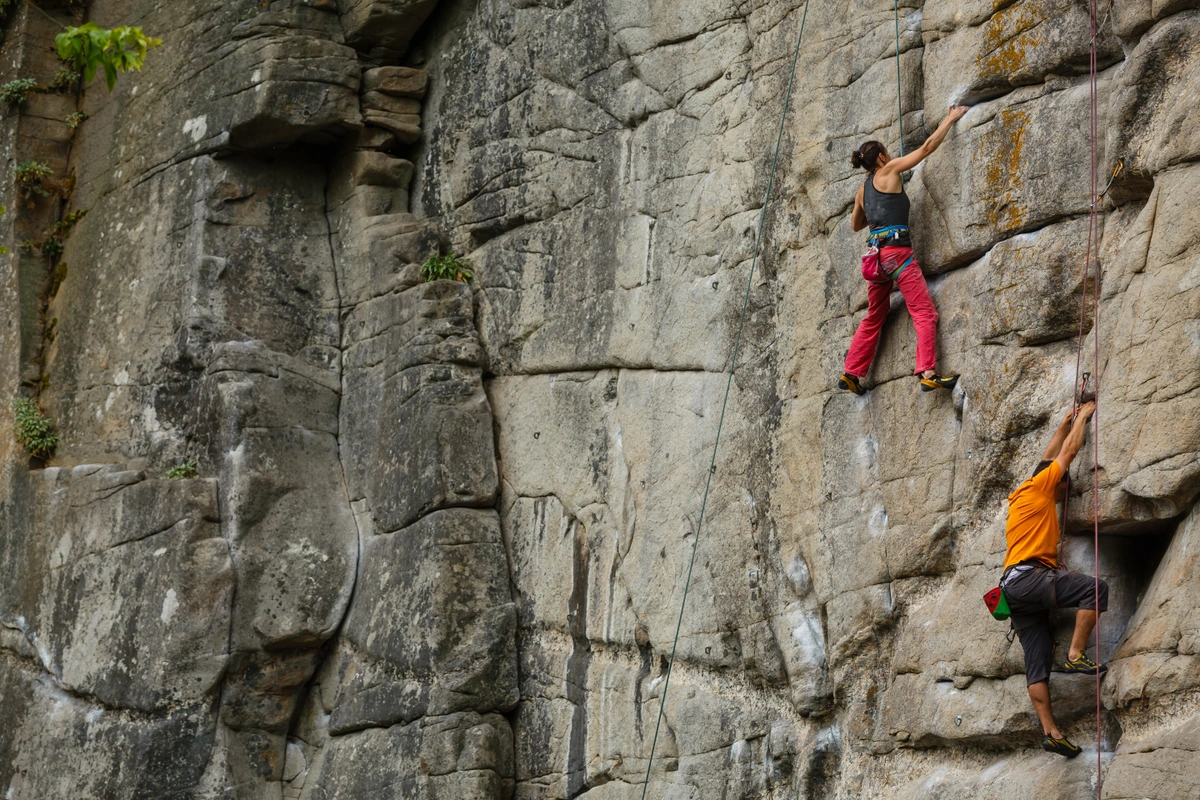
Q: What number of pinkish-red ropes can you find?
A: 2